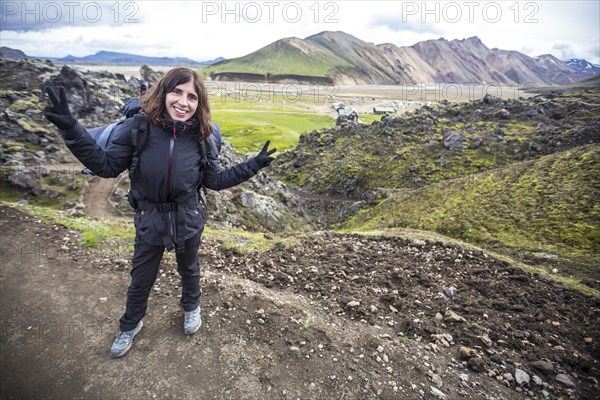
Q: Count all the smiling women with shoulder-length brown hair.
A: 1